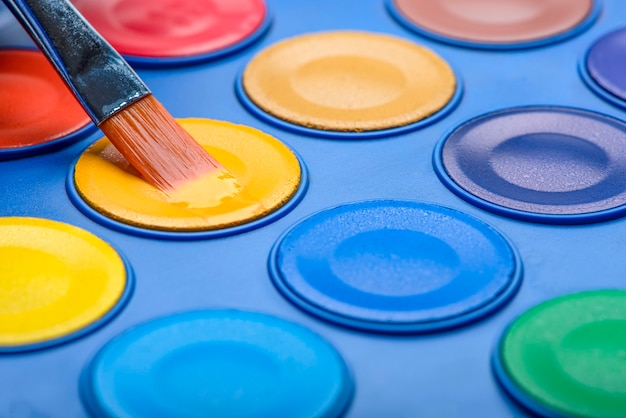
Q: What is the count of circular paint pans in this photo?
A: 11